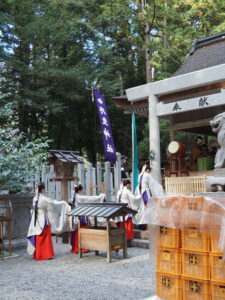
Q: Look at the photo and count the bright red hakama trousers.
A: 3